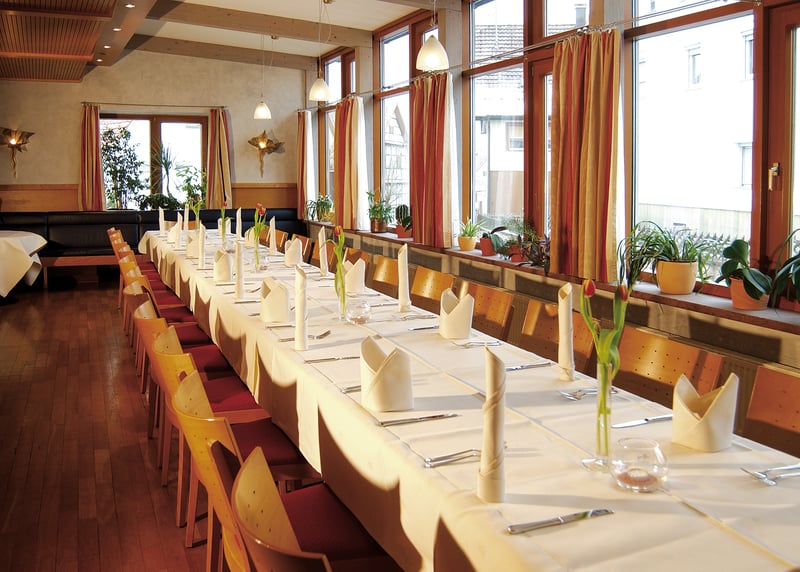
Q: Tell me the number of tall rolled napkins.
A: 12